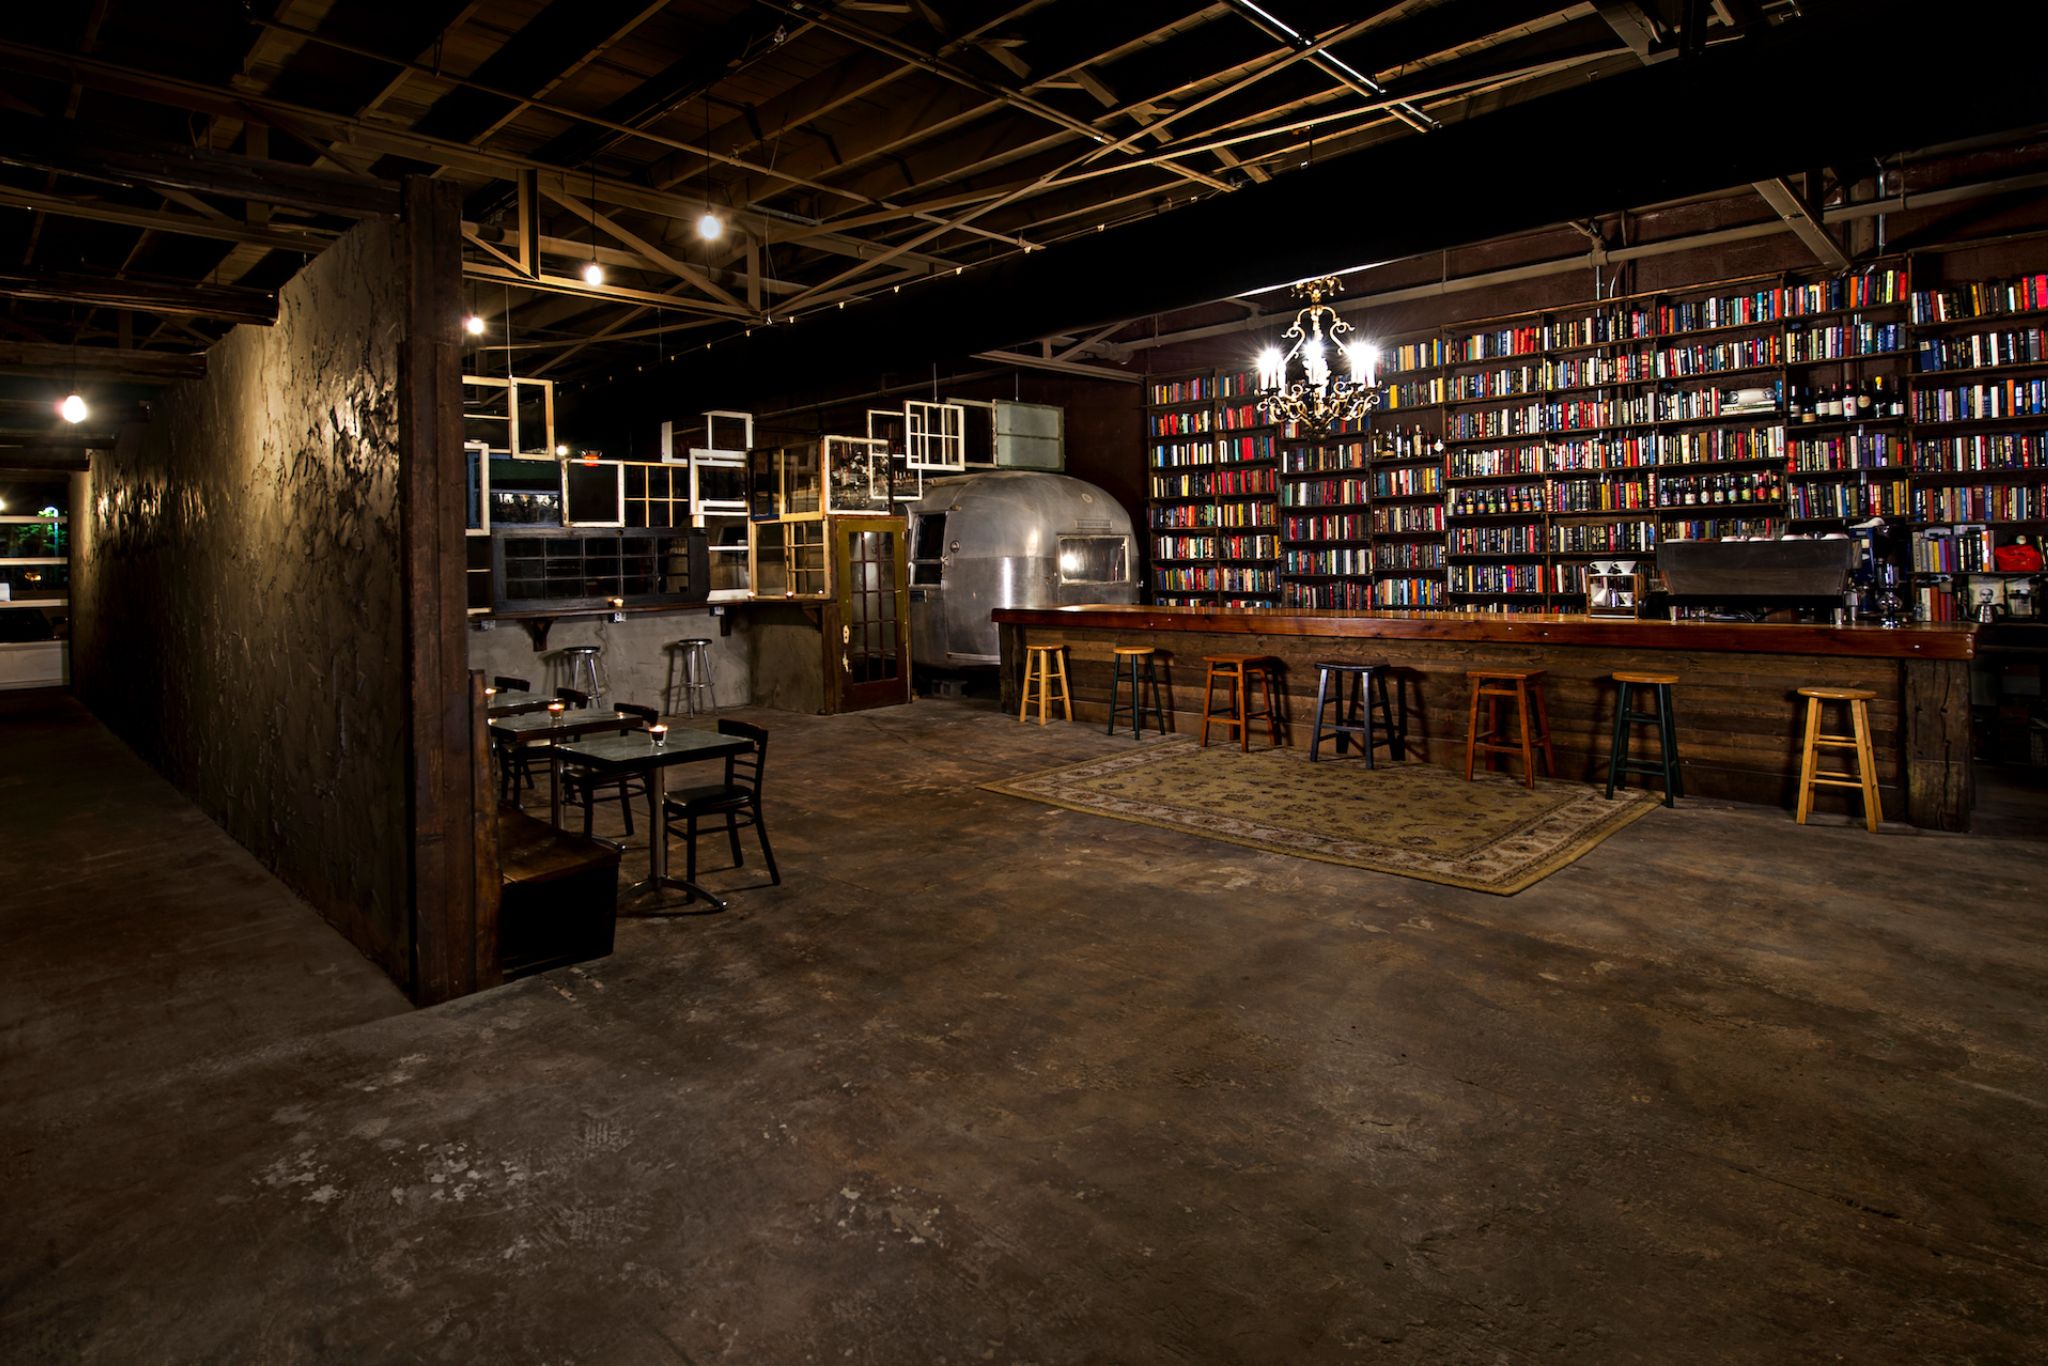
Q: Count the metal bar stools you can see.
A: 2